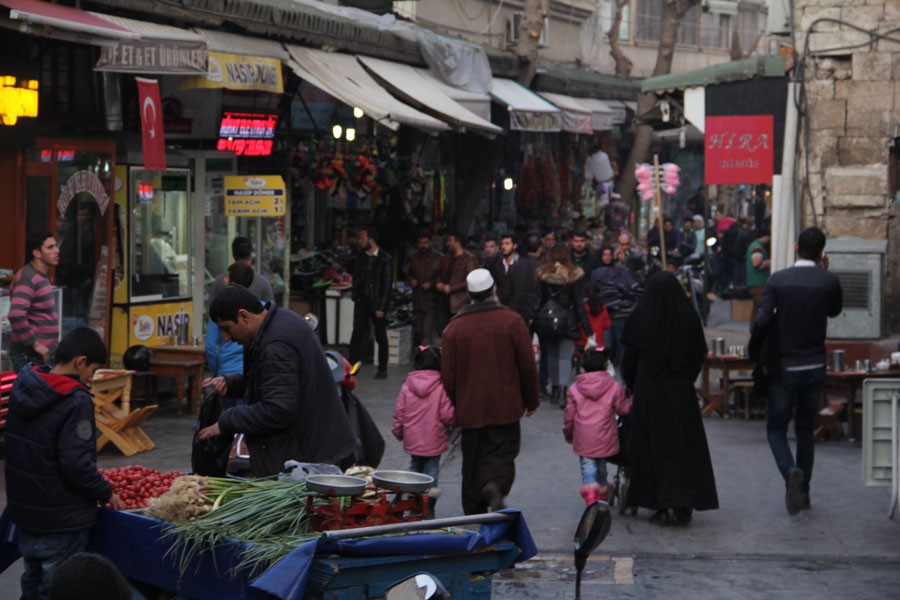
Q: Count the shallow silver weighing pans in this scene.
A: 2